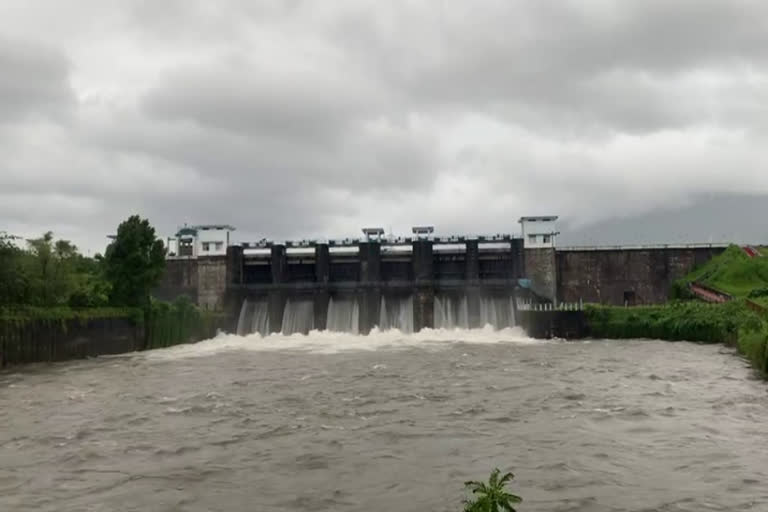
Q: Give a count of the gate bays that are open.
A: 6